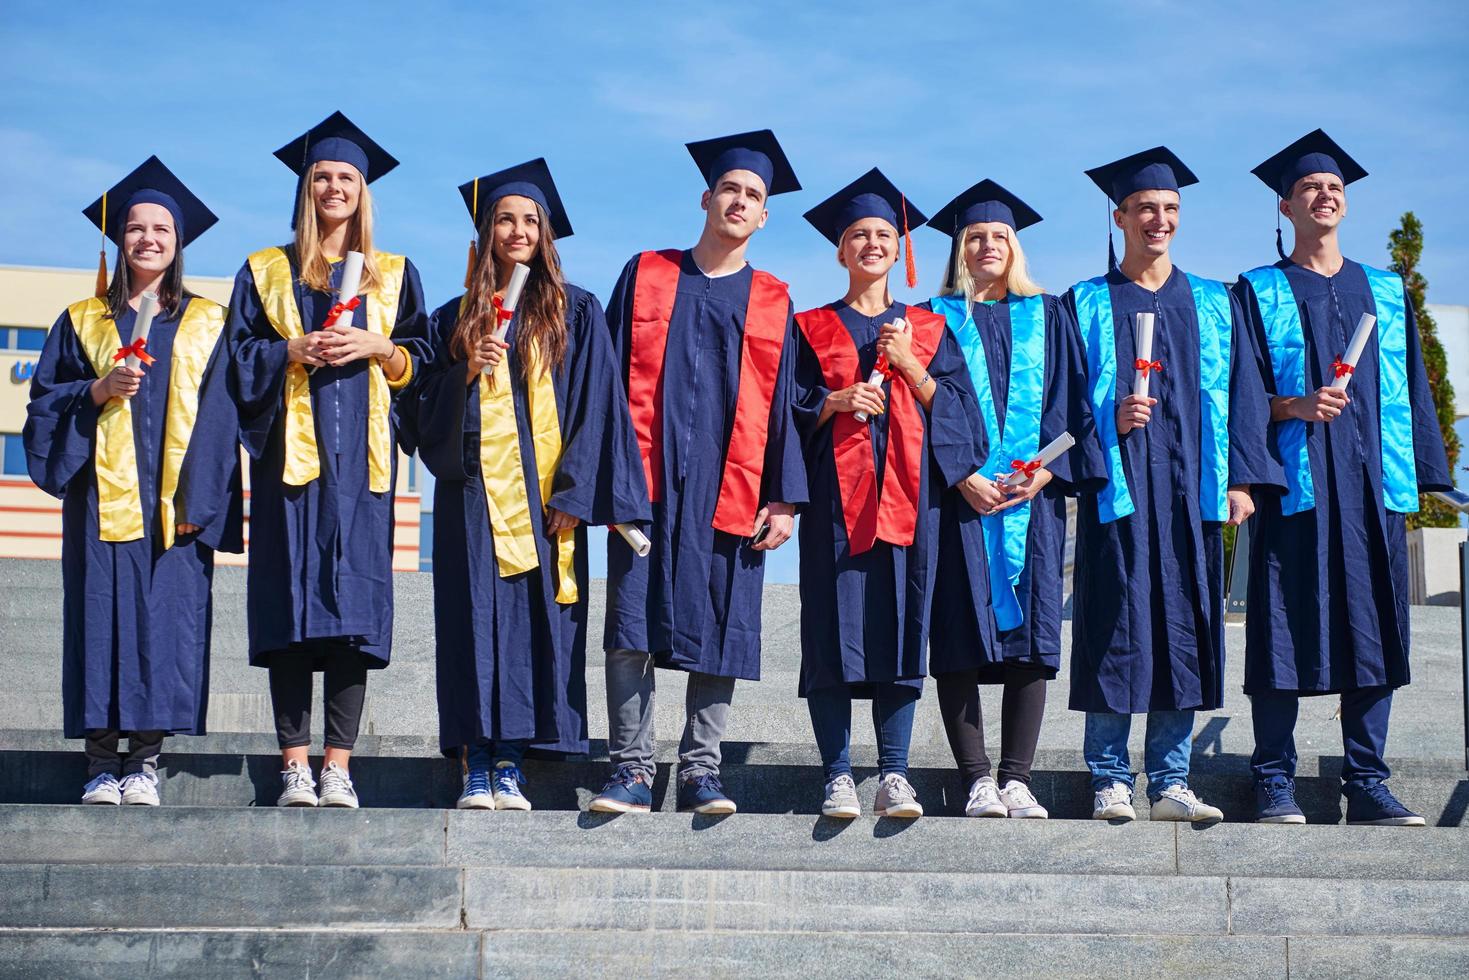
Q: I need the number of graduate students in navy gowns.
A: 8